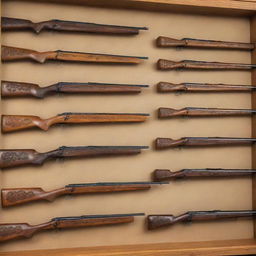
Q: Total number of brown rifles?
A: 14